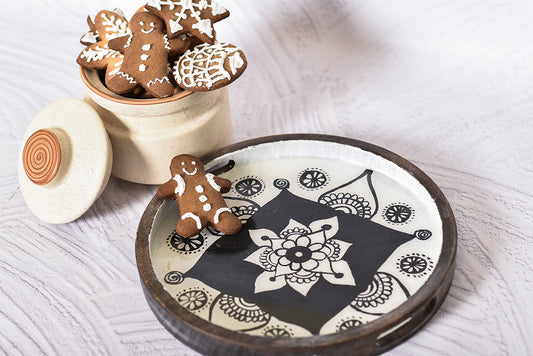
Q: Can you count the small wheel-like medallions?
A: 8